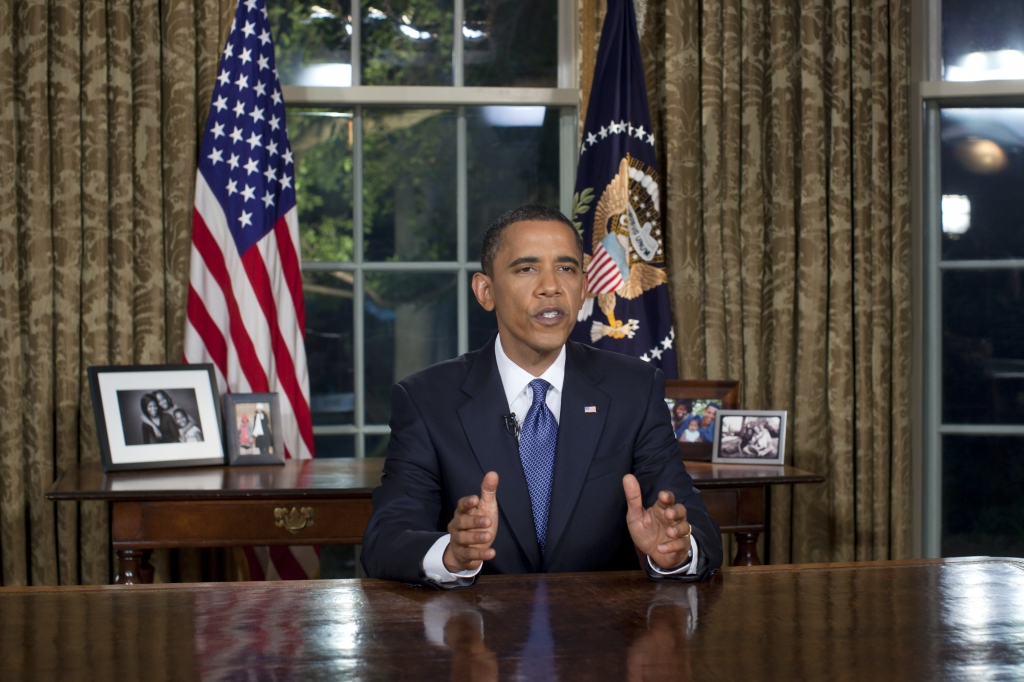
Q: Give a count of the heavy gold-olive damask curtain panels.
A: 2